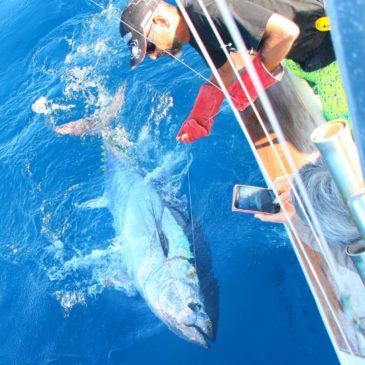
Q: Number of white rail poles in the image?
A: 3